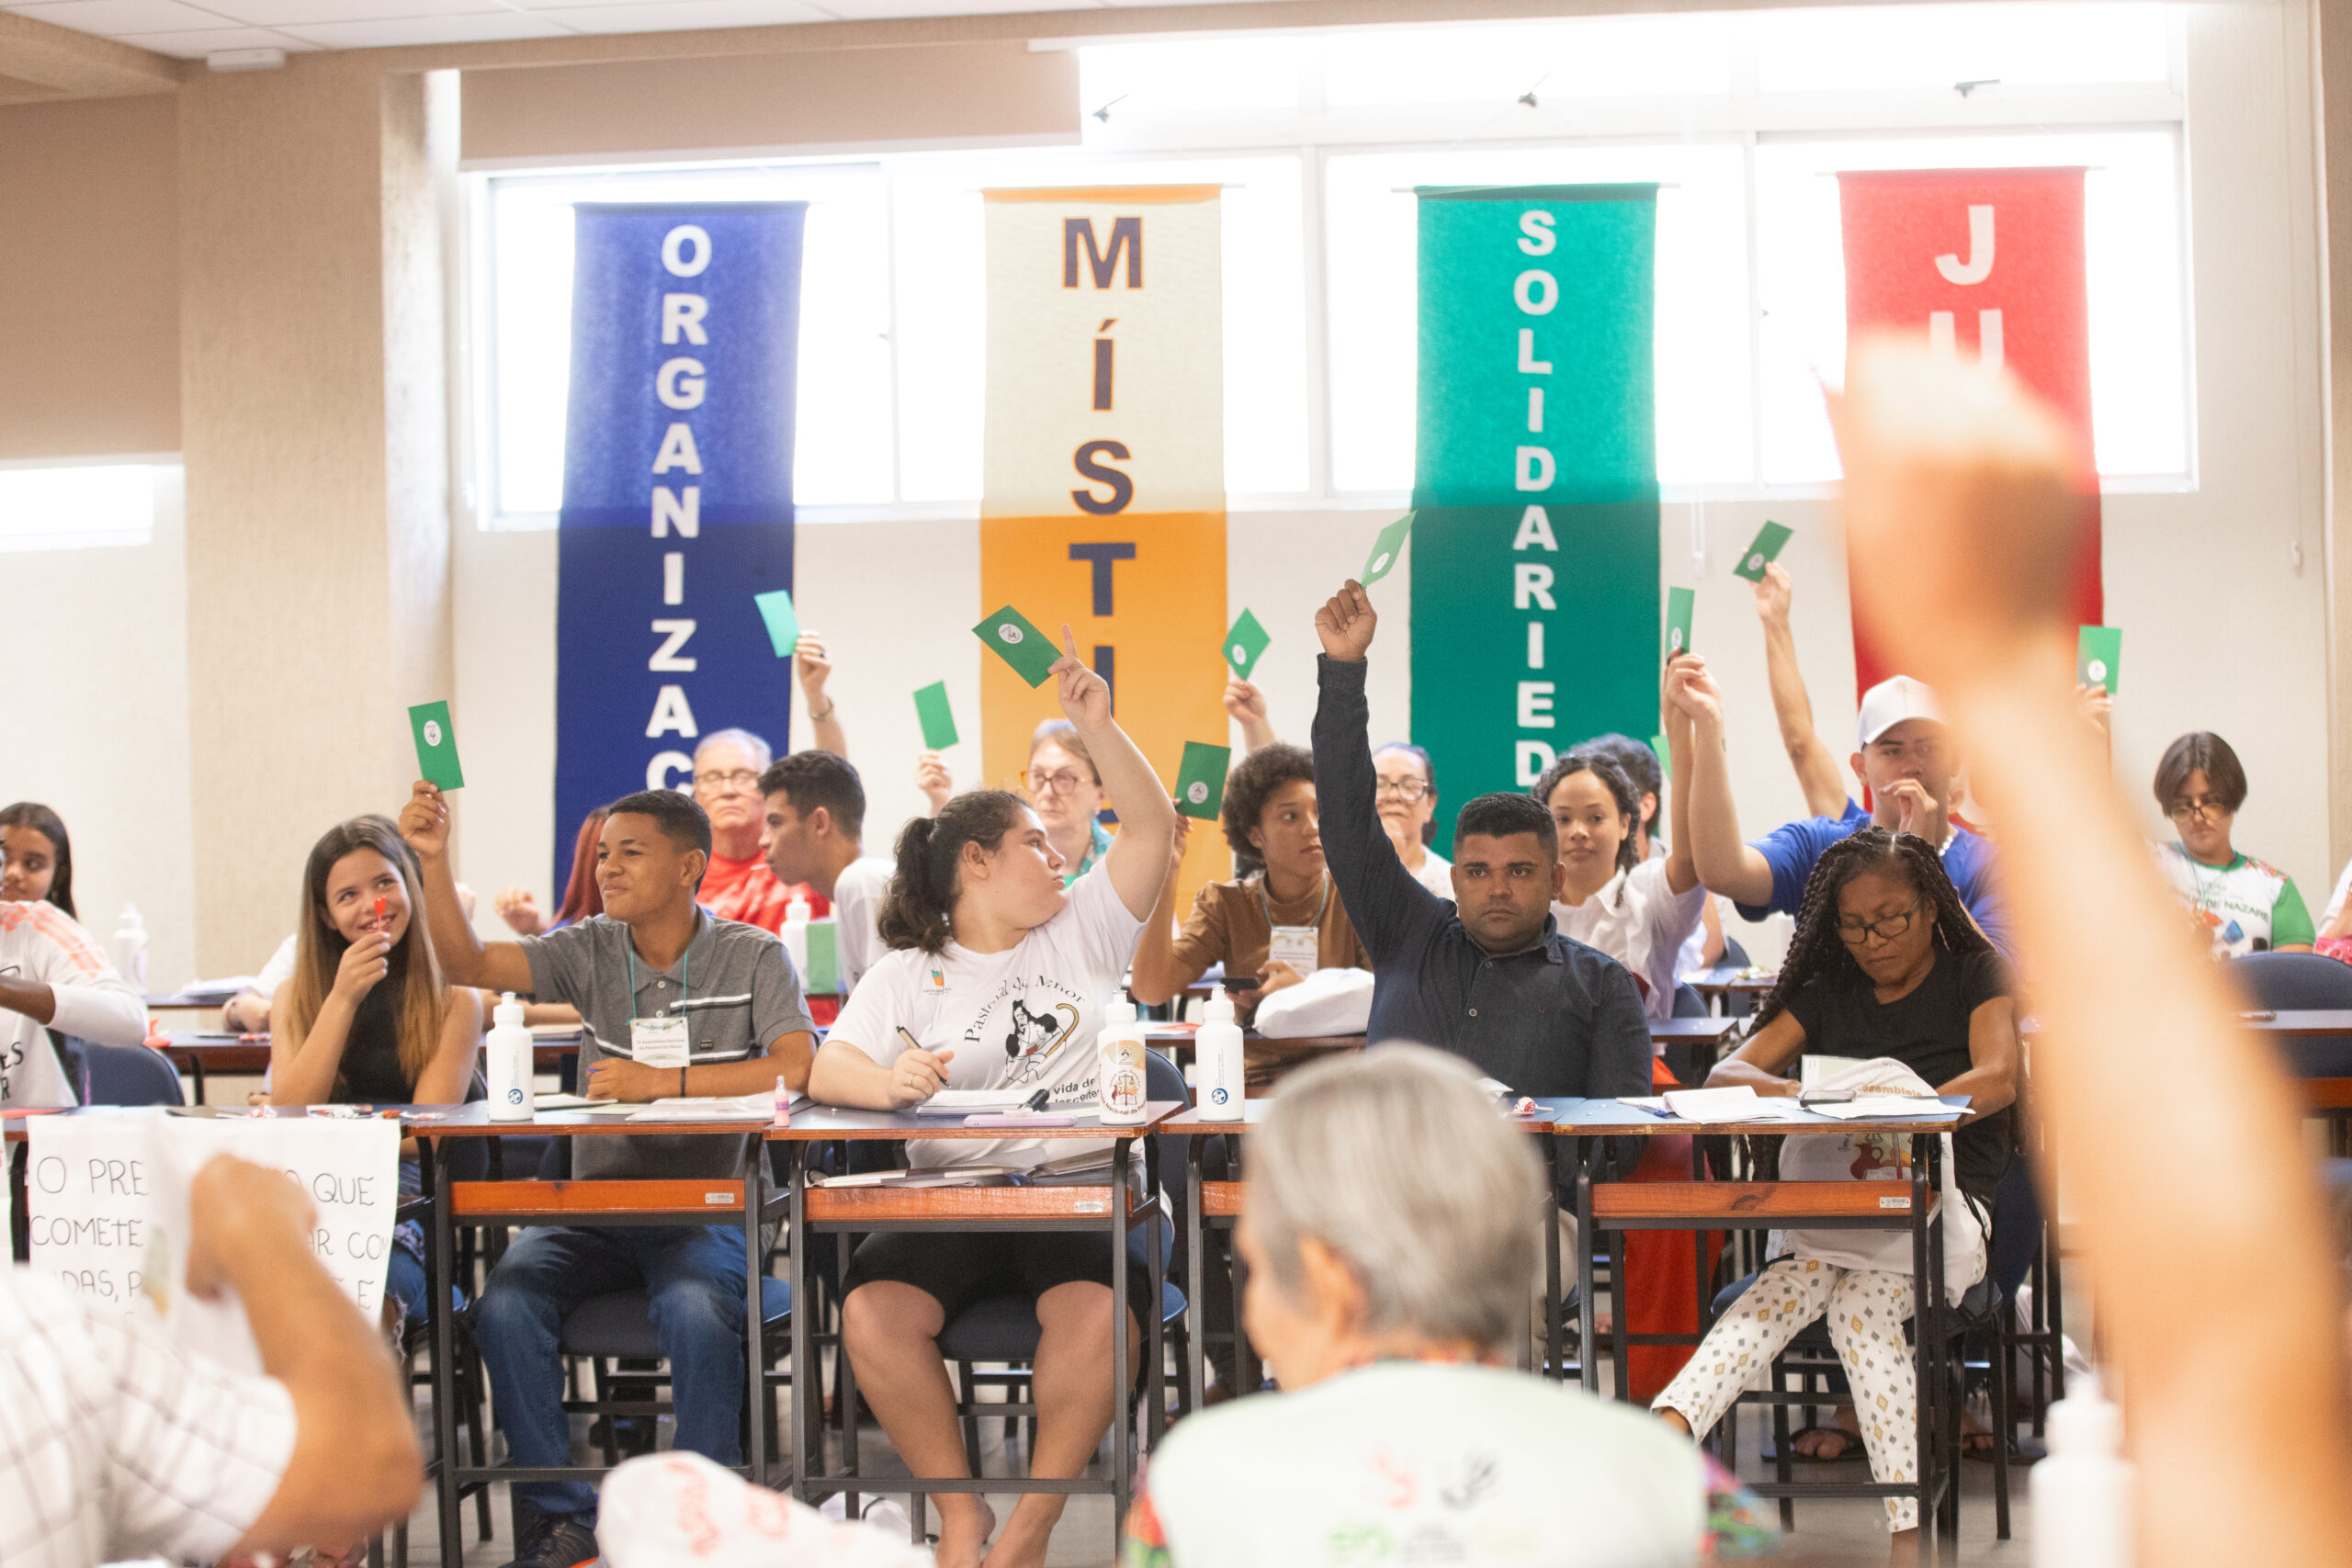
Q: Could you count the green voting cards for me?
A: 11